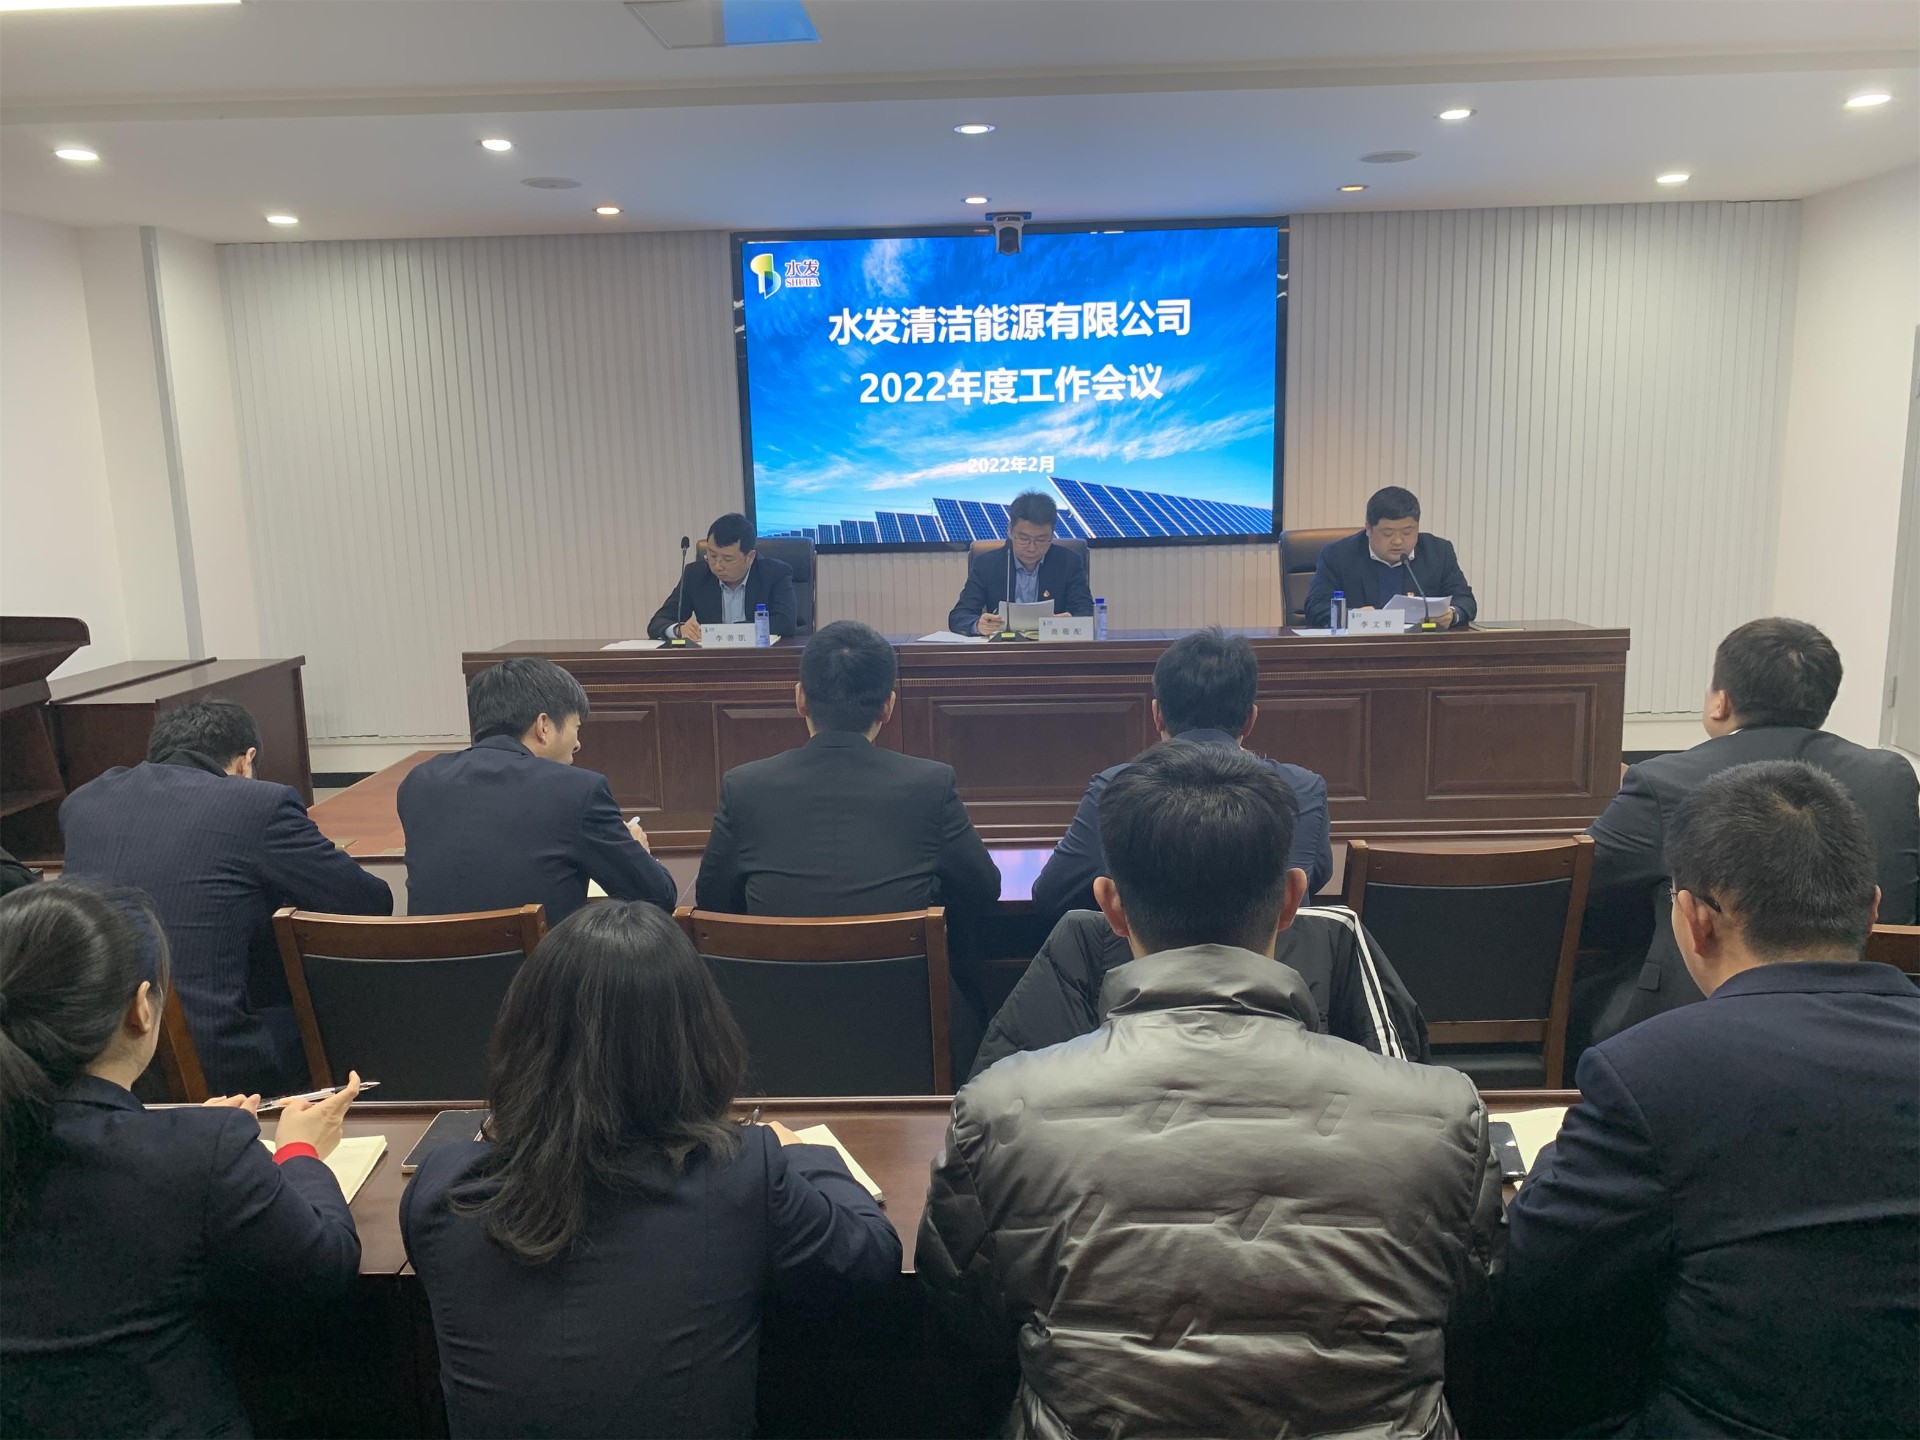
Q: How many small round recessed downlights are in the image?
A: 10